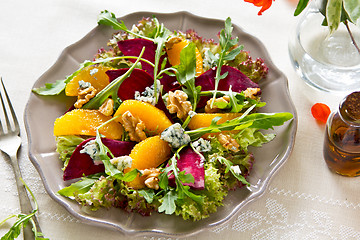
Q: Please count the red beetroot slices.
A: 5